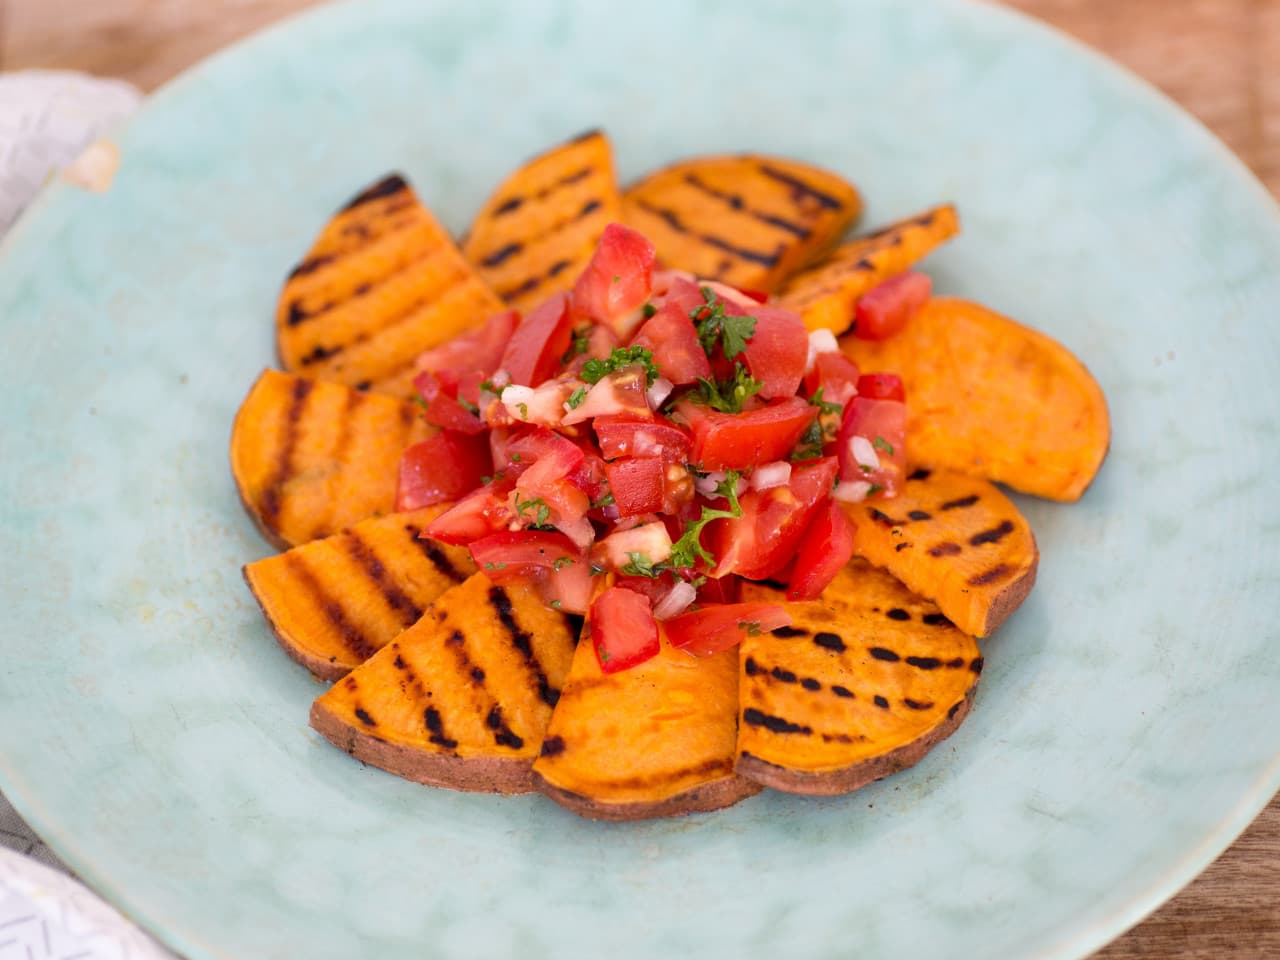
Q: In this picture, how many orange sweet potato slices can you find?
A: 11